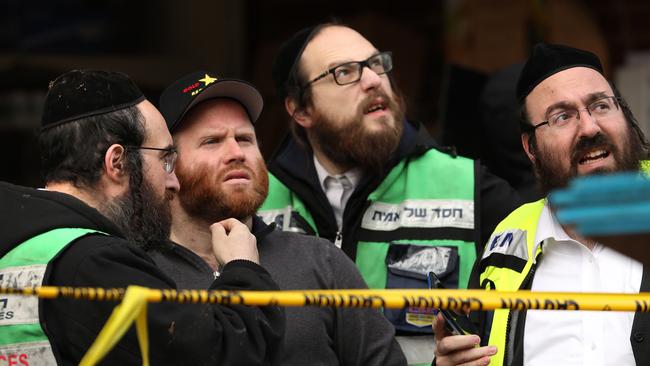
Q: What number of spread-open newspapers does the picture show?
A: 0